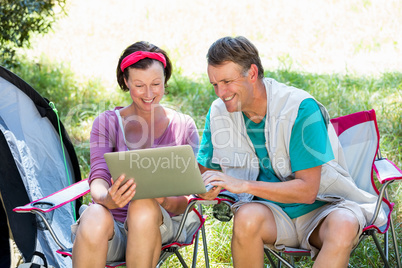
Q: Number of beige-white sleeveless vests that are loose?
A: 1